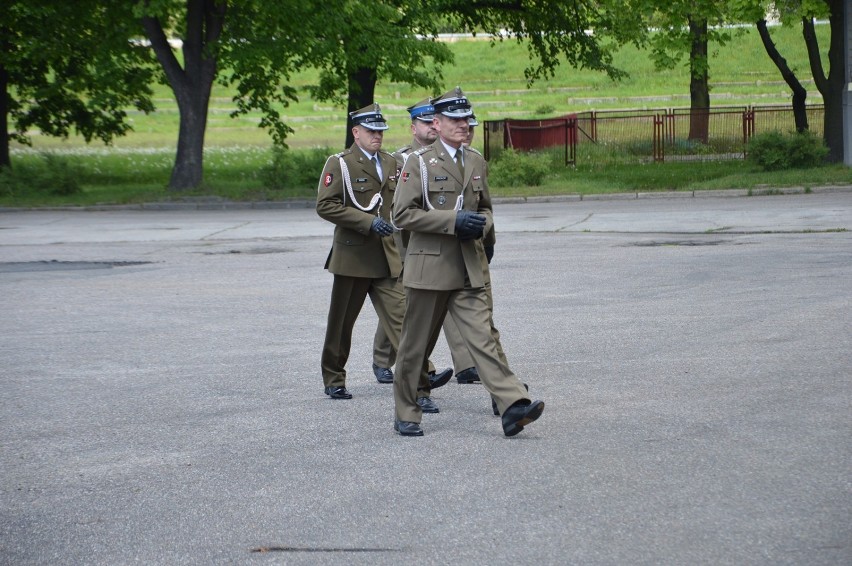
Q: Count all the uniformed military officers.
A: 4